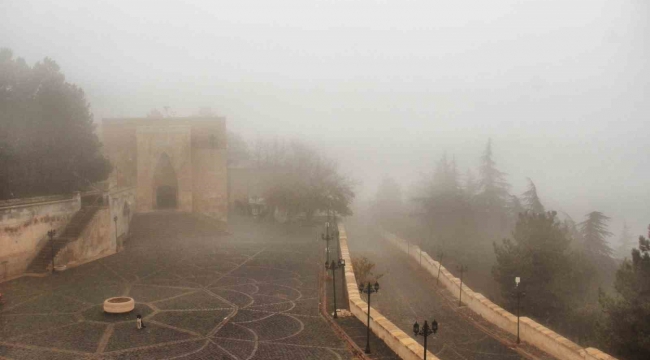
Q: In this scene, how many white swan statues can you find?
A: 0